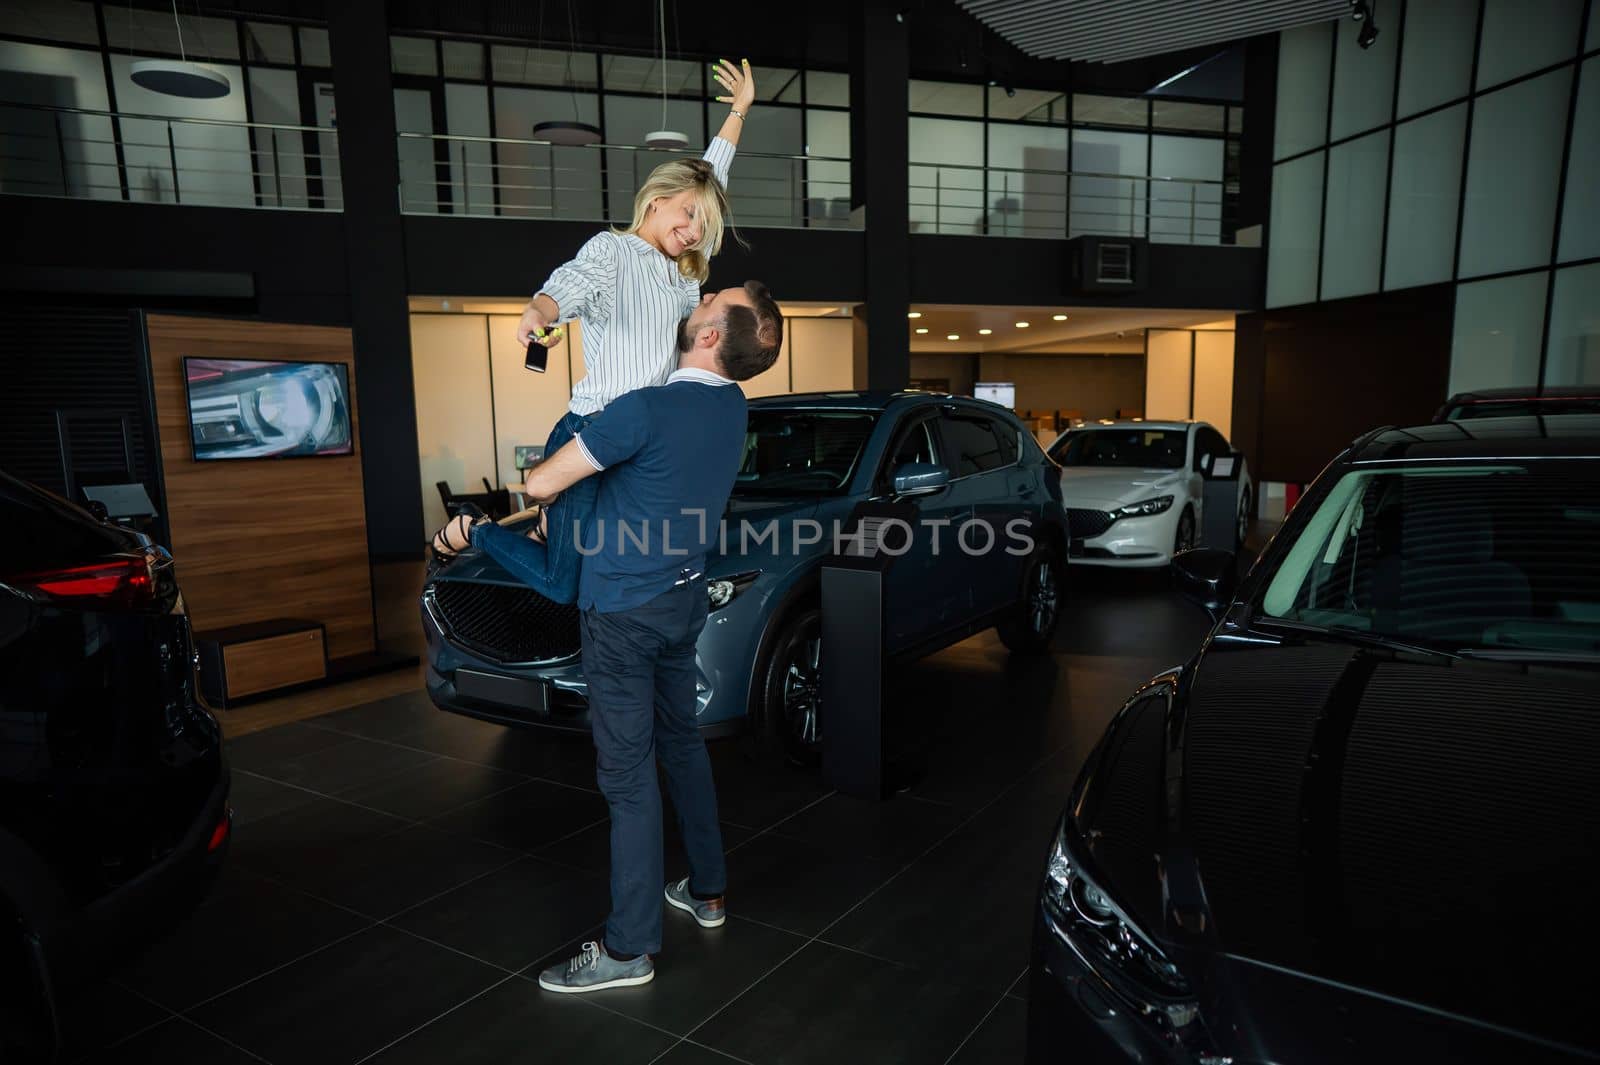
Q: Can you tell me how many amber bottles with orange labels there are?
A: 0